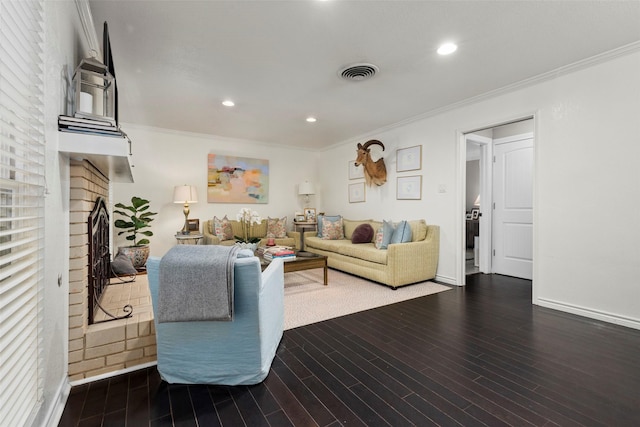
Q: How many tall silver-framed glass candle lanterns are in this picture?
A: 1